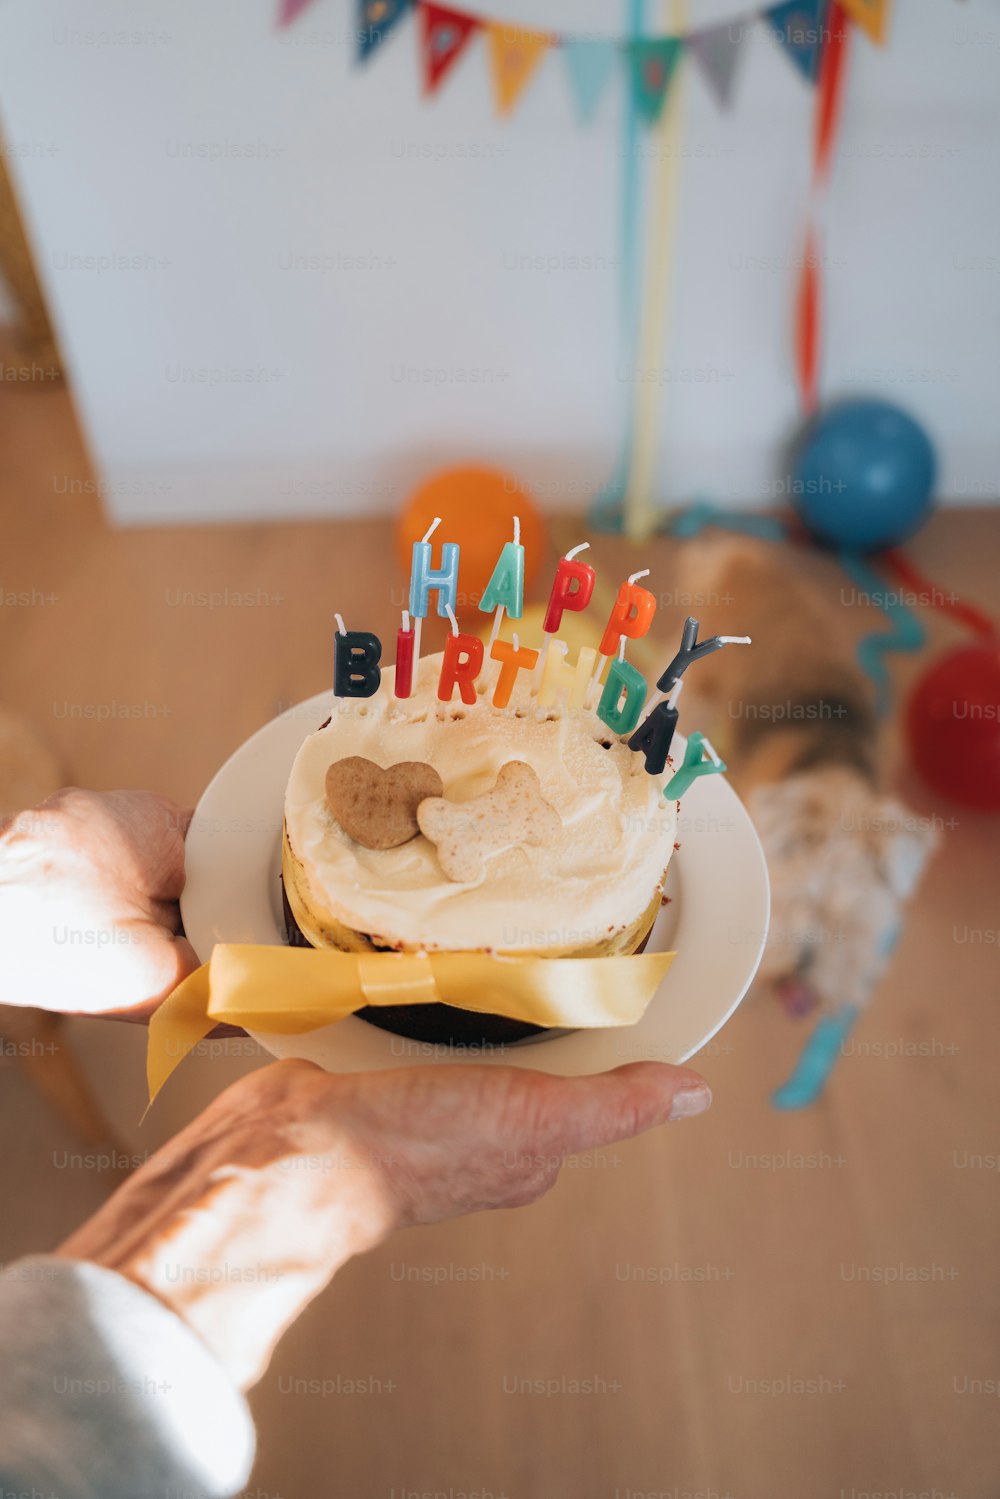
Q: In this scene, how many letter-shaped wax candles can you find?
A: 13